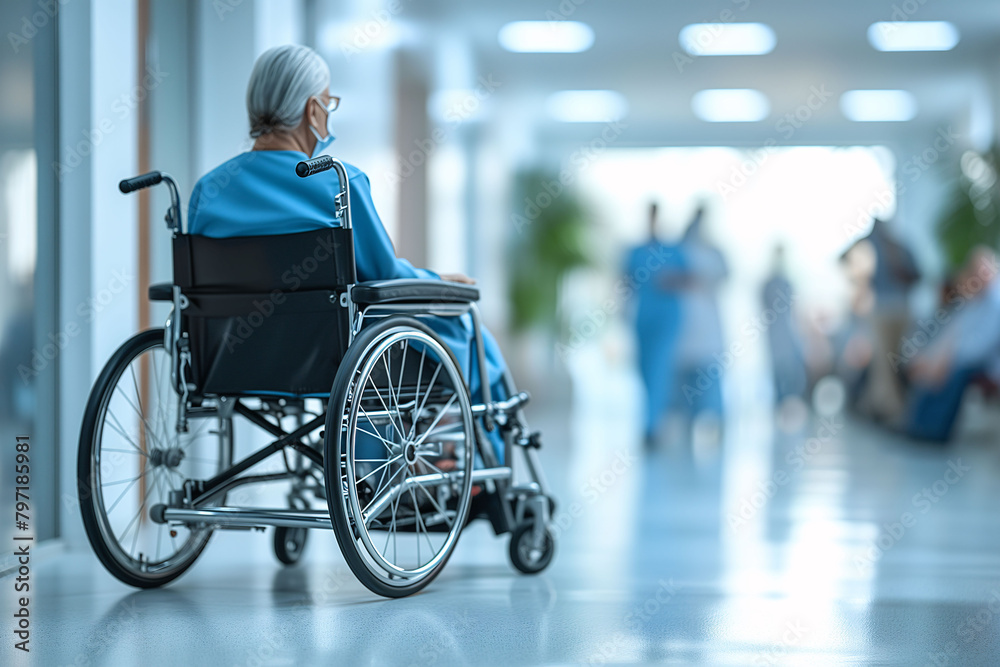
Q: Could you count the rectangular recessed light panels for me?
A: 6